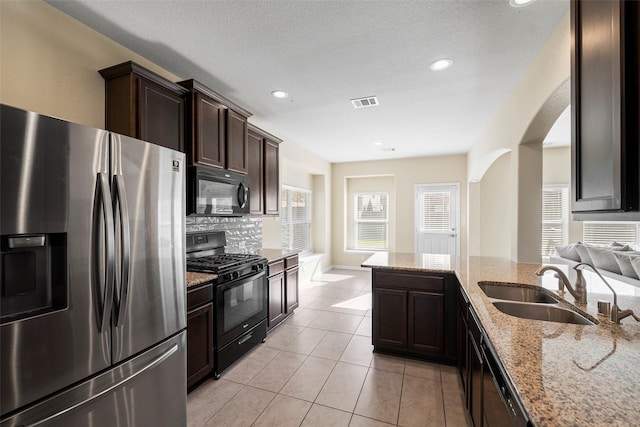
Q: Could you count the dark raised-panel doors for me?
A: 13